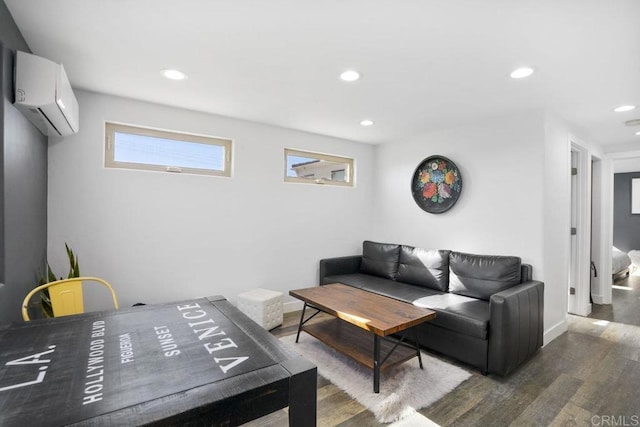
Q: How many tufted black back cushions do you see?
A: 3